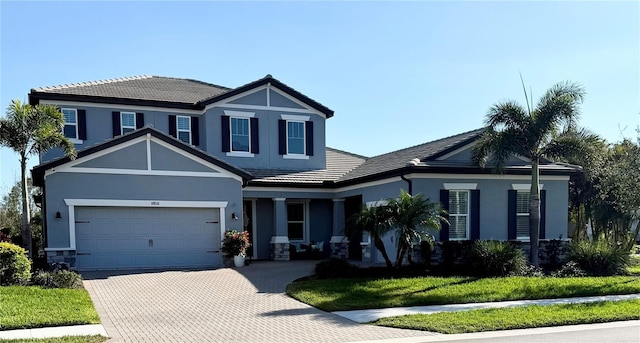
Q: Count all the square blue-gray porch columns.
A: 2